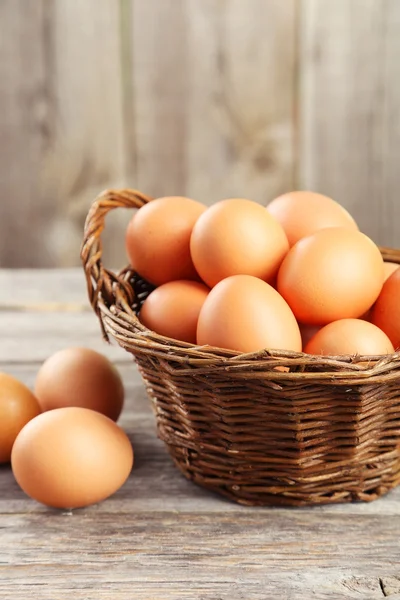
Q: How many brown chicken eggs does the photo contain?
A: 12